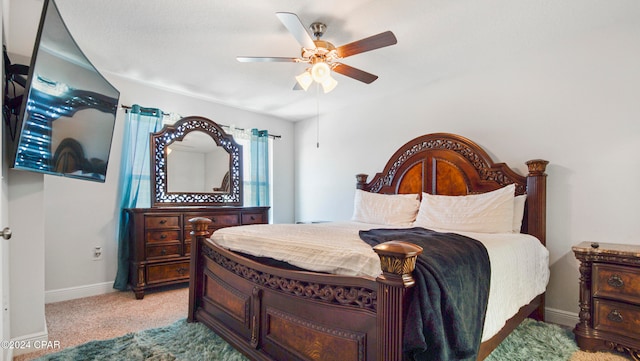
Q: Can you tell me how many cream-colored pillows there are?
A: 3